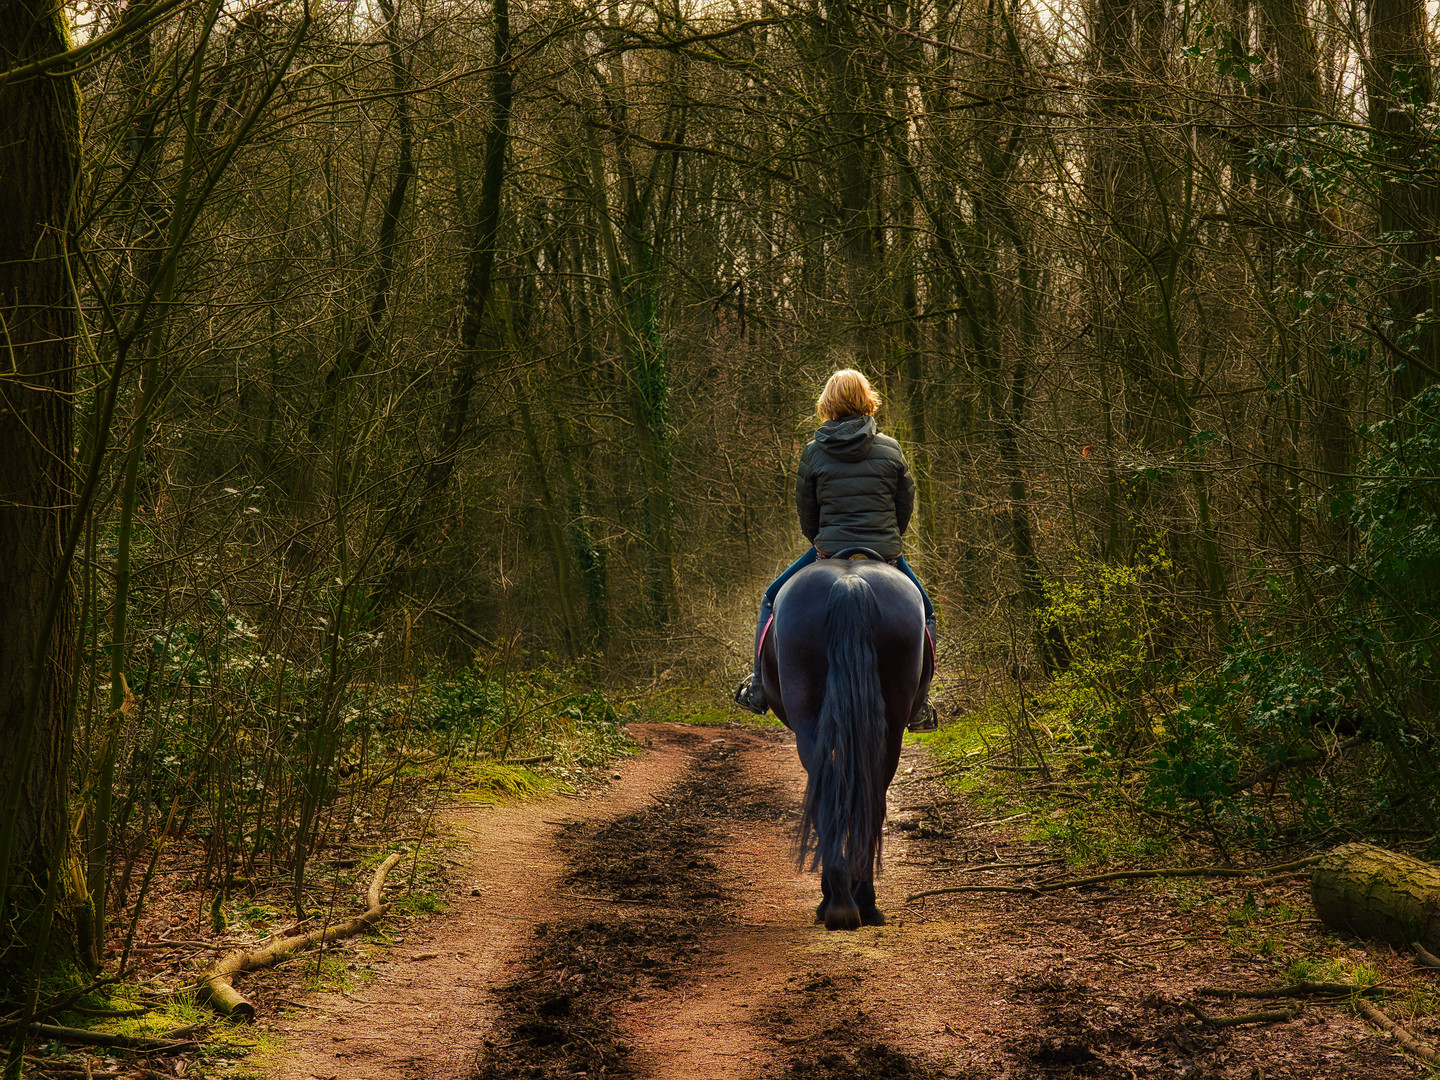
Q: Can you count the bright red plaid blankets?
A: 0